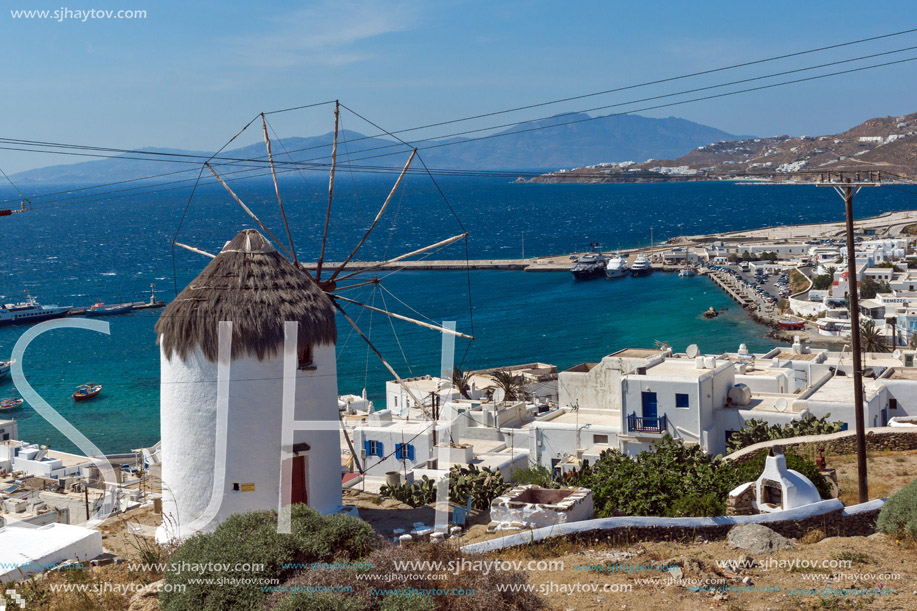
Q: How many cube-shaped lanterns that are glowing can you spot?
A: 0